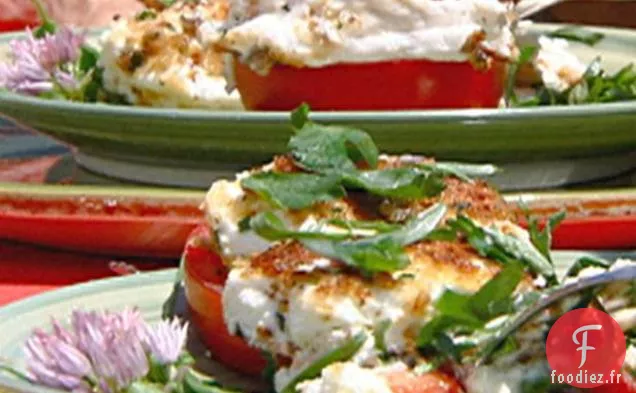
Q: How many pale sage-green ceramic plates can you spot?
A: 2